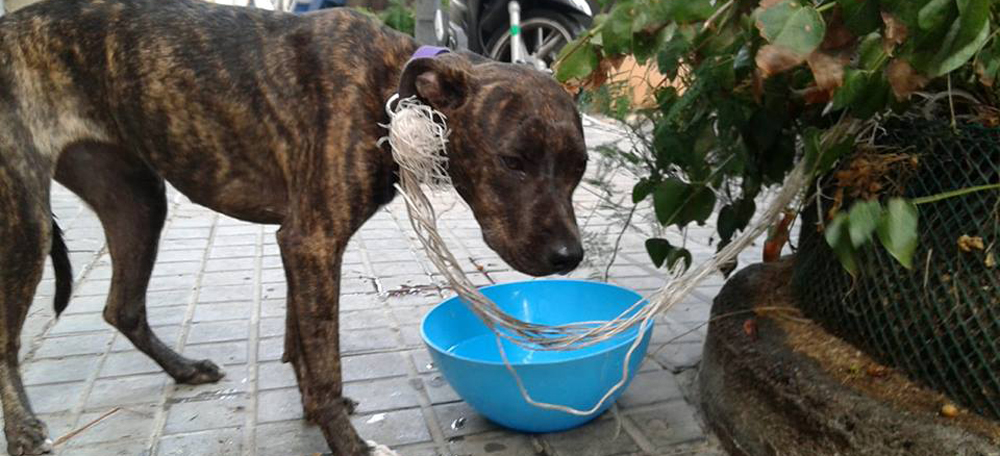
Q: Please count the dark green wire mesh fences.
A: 1